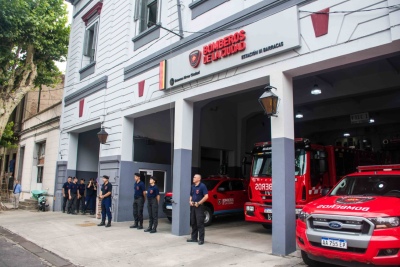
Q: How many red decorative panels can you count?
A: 3